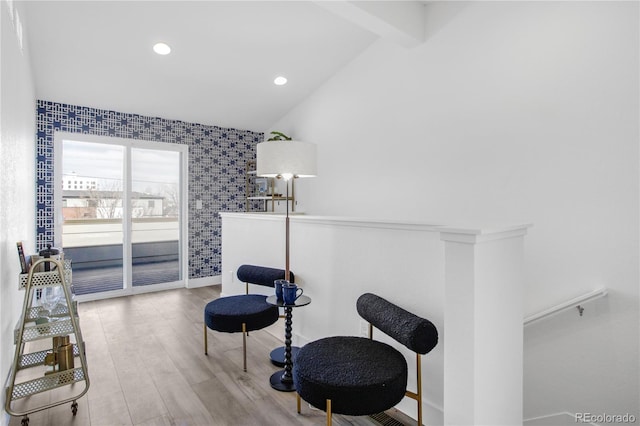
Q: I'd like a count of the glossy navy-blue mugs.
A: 2